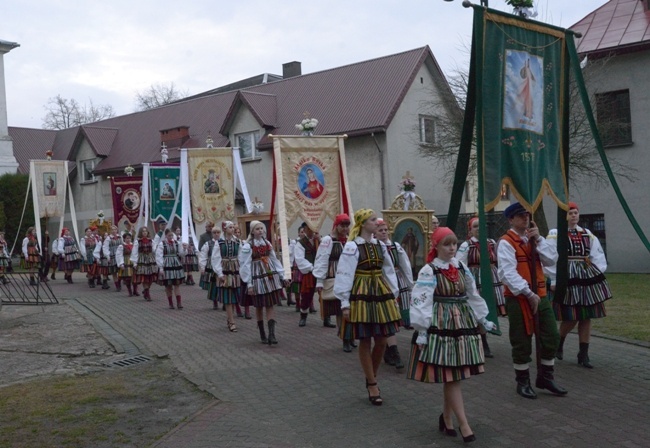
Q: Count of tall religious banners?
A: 6